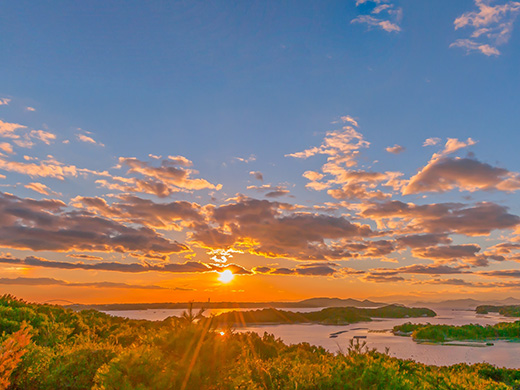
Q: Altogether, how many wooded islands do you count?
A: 3